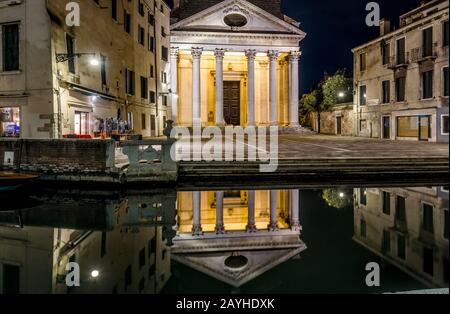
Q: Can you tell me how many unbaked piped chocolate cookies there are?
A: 0